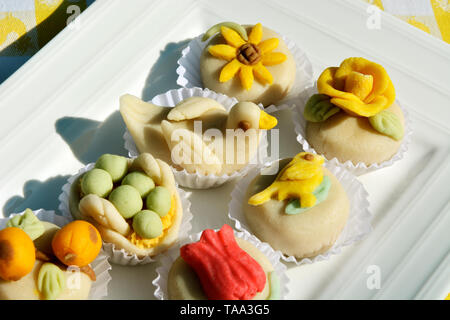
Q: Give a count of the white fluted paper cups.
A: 7